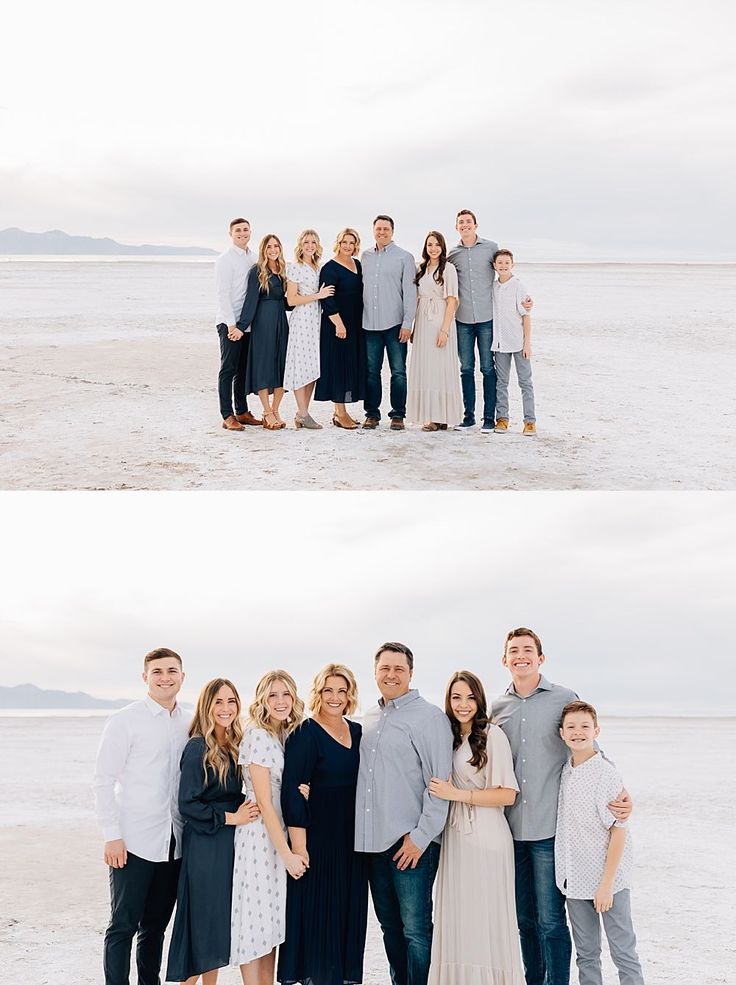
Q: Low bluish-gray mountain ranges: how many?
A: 2